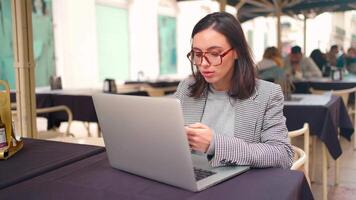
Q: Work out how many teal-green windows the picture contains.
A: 3